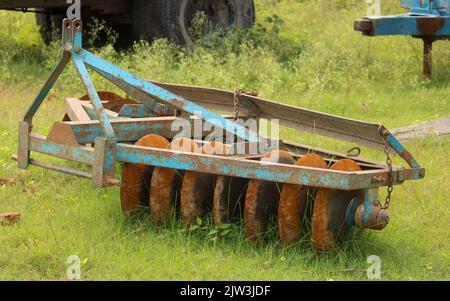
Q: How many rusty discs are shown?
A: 7